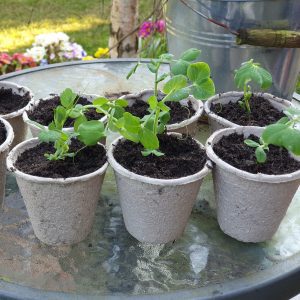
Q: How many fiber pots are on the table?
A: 8